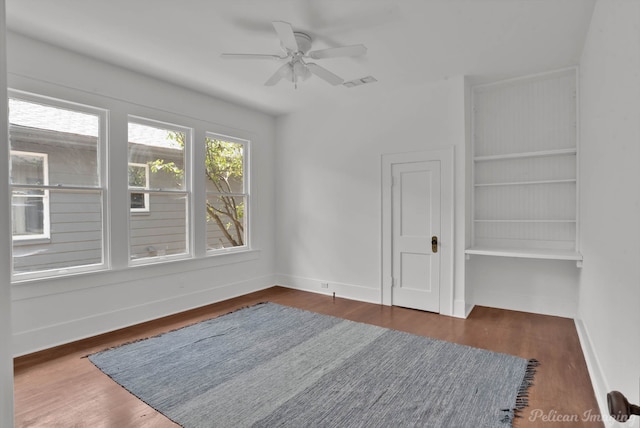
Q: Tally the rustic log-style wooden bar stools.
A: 0